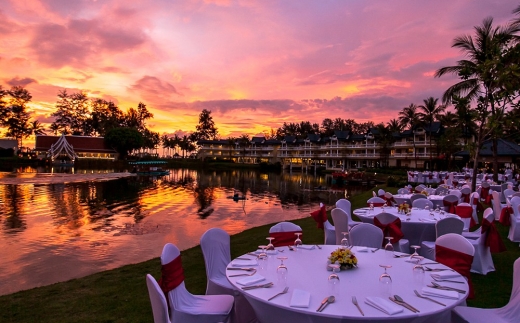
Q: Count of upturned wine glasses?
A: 10